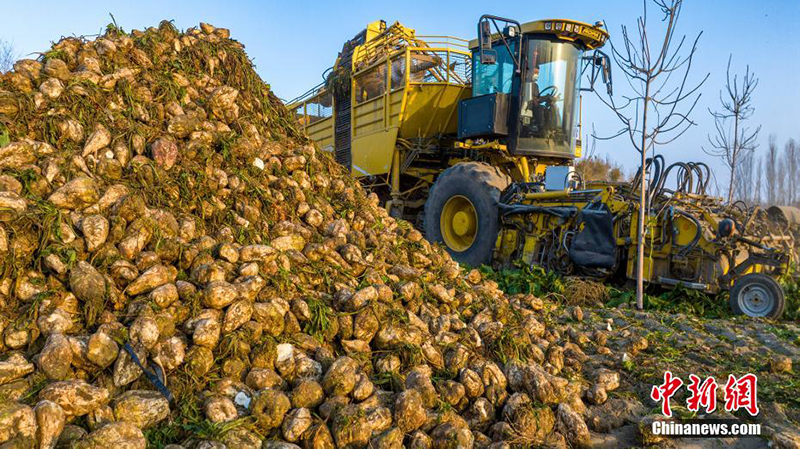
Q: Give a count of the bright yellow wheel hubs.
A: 1